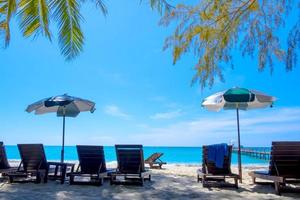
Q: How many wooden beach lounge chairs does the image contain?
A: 7